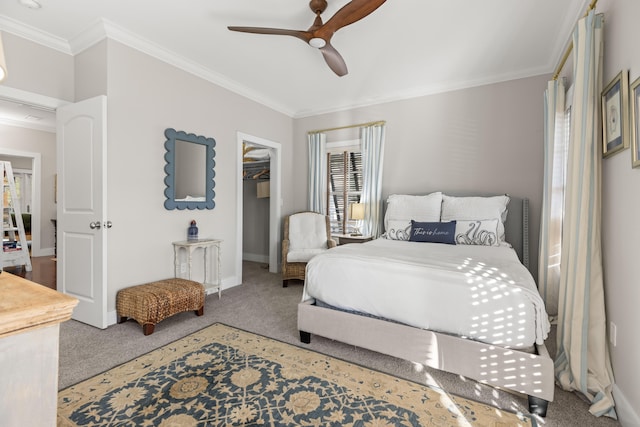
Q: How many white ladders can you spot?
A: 1